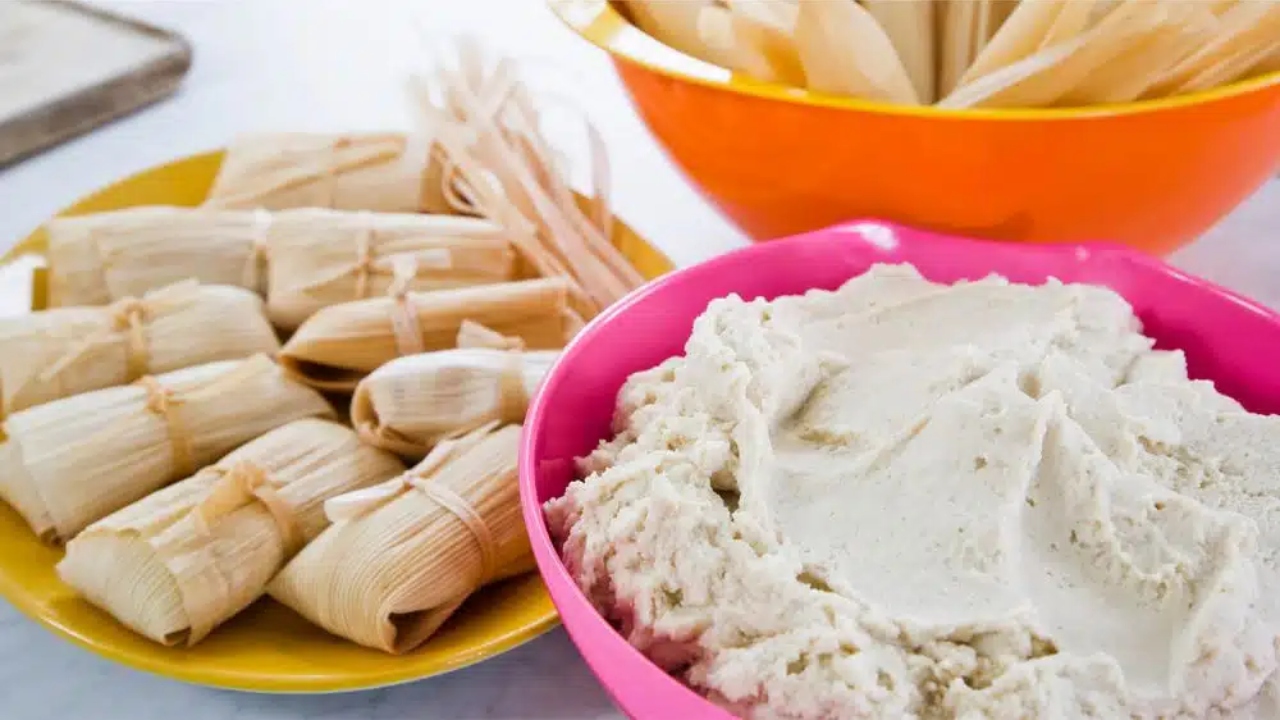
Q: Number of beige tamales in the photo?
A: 9